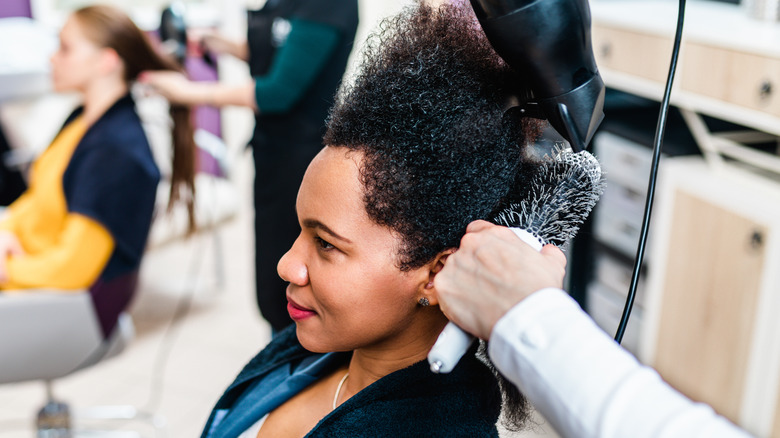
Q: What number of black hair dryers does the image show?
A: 2